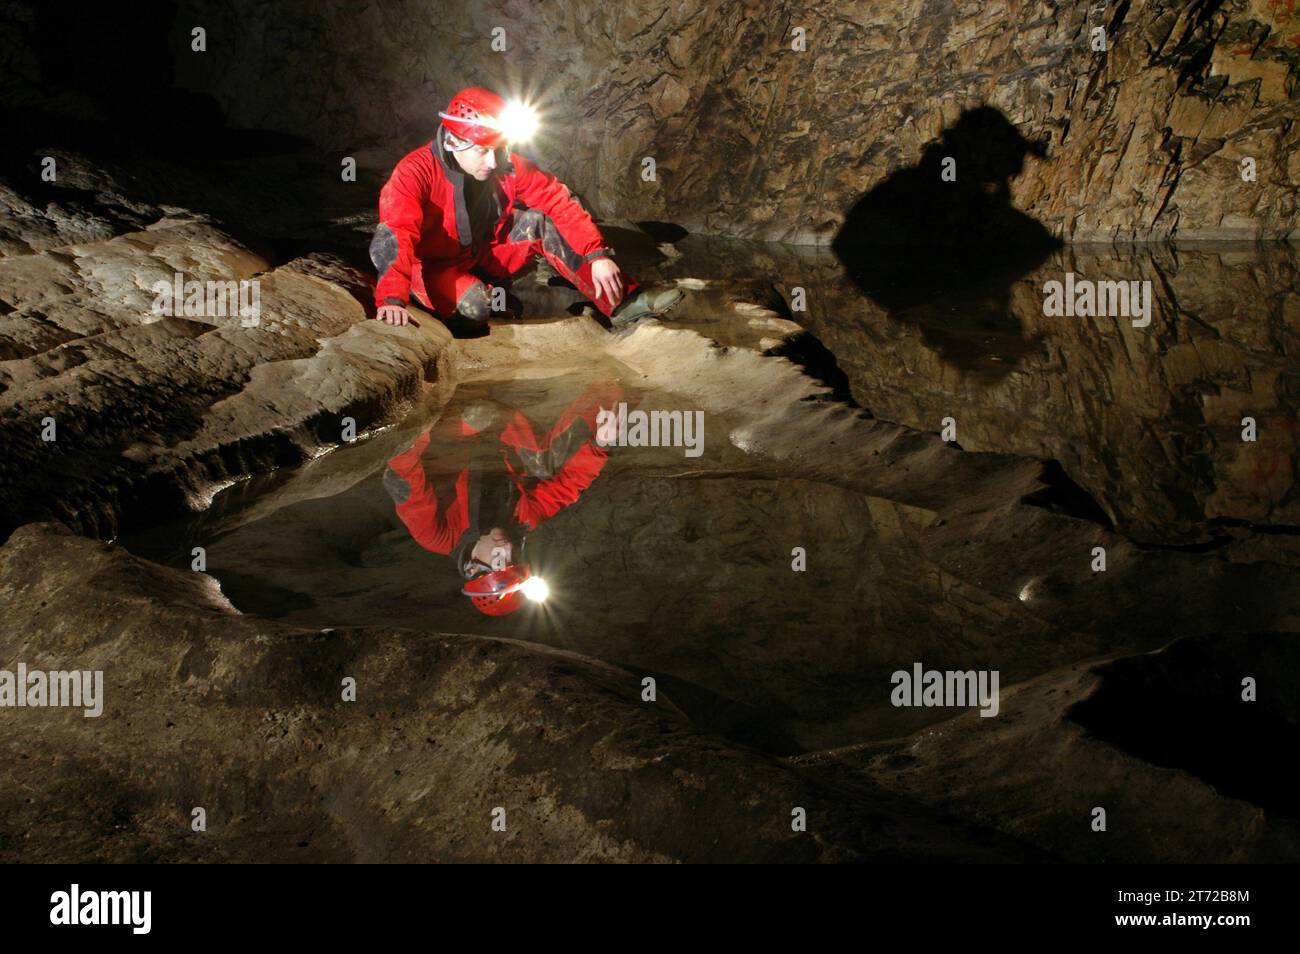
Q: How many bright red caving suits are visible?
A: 1